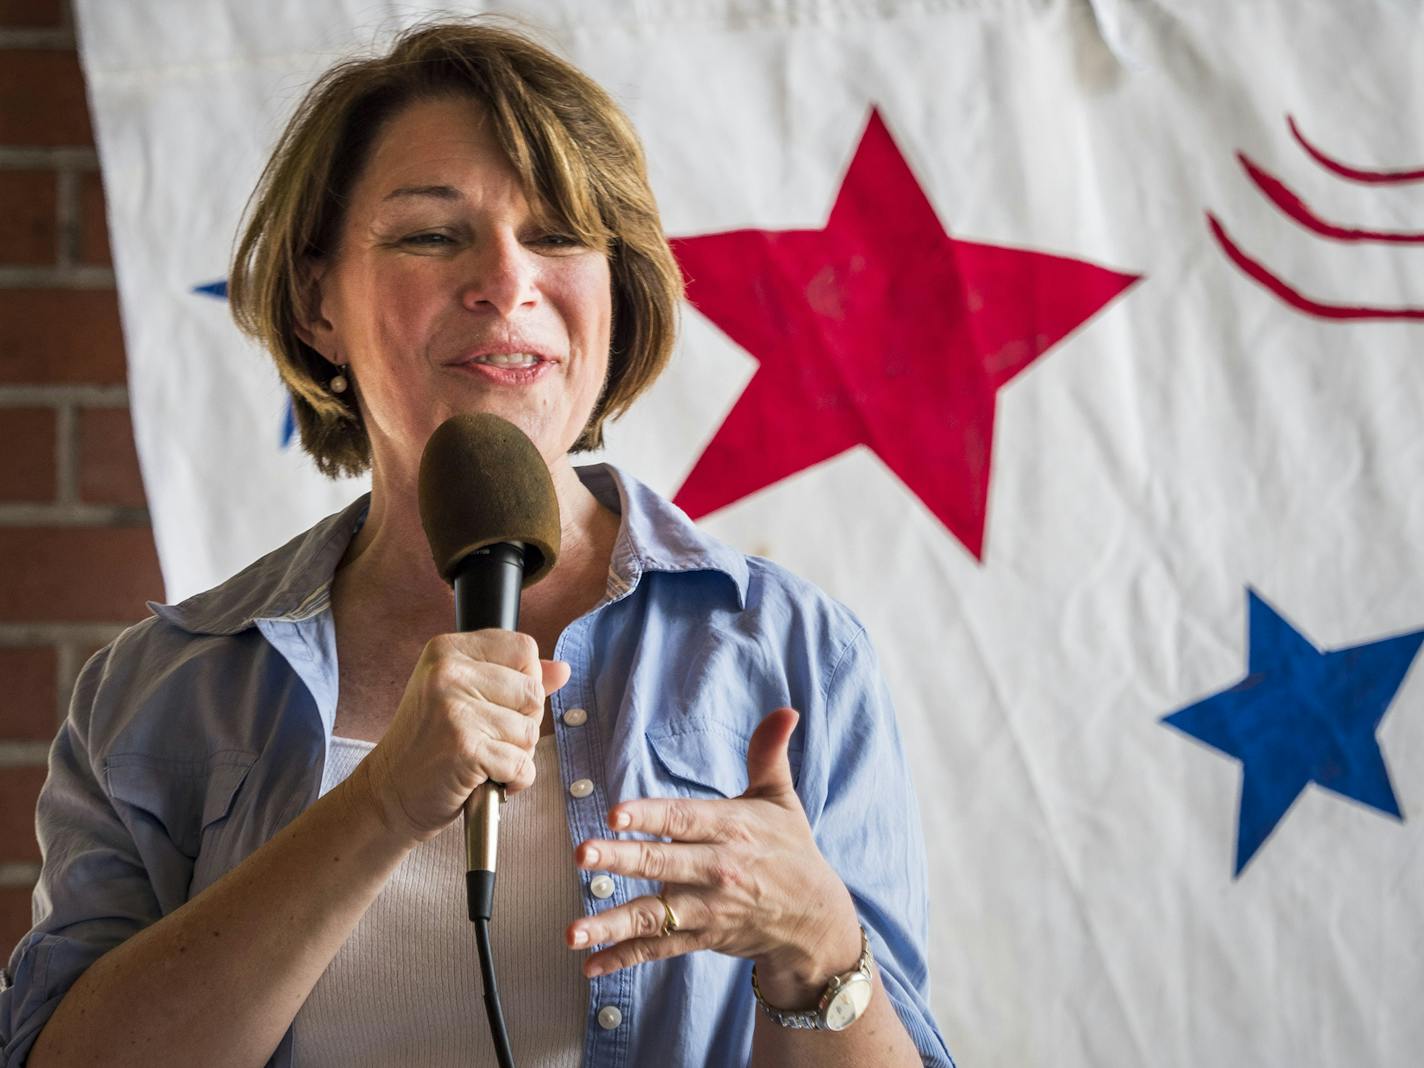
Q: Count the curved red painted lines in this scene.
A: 3